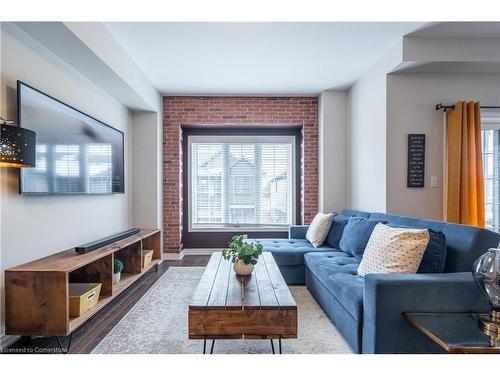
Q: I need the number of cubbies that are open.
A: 3